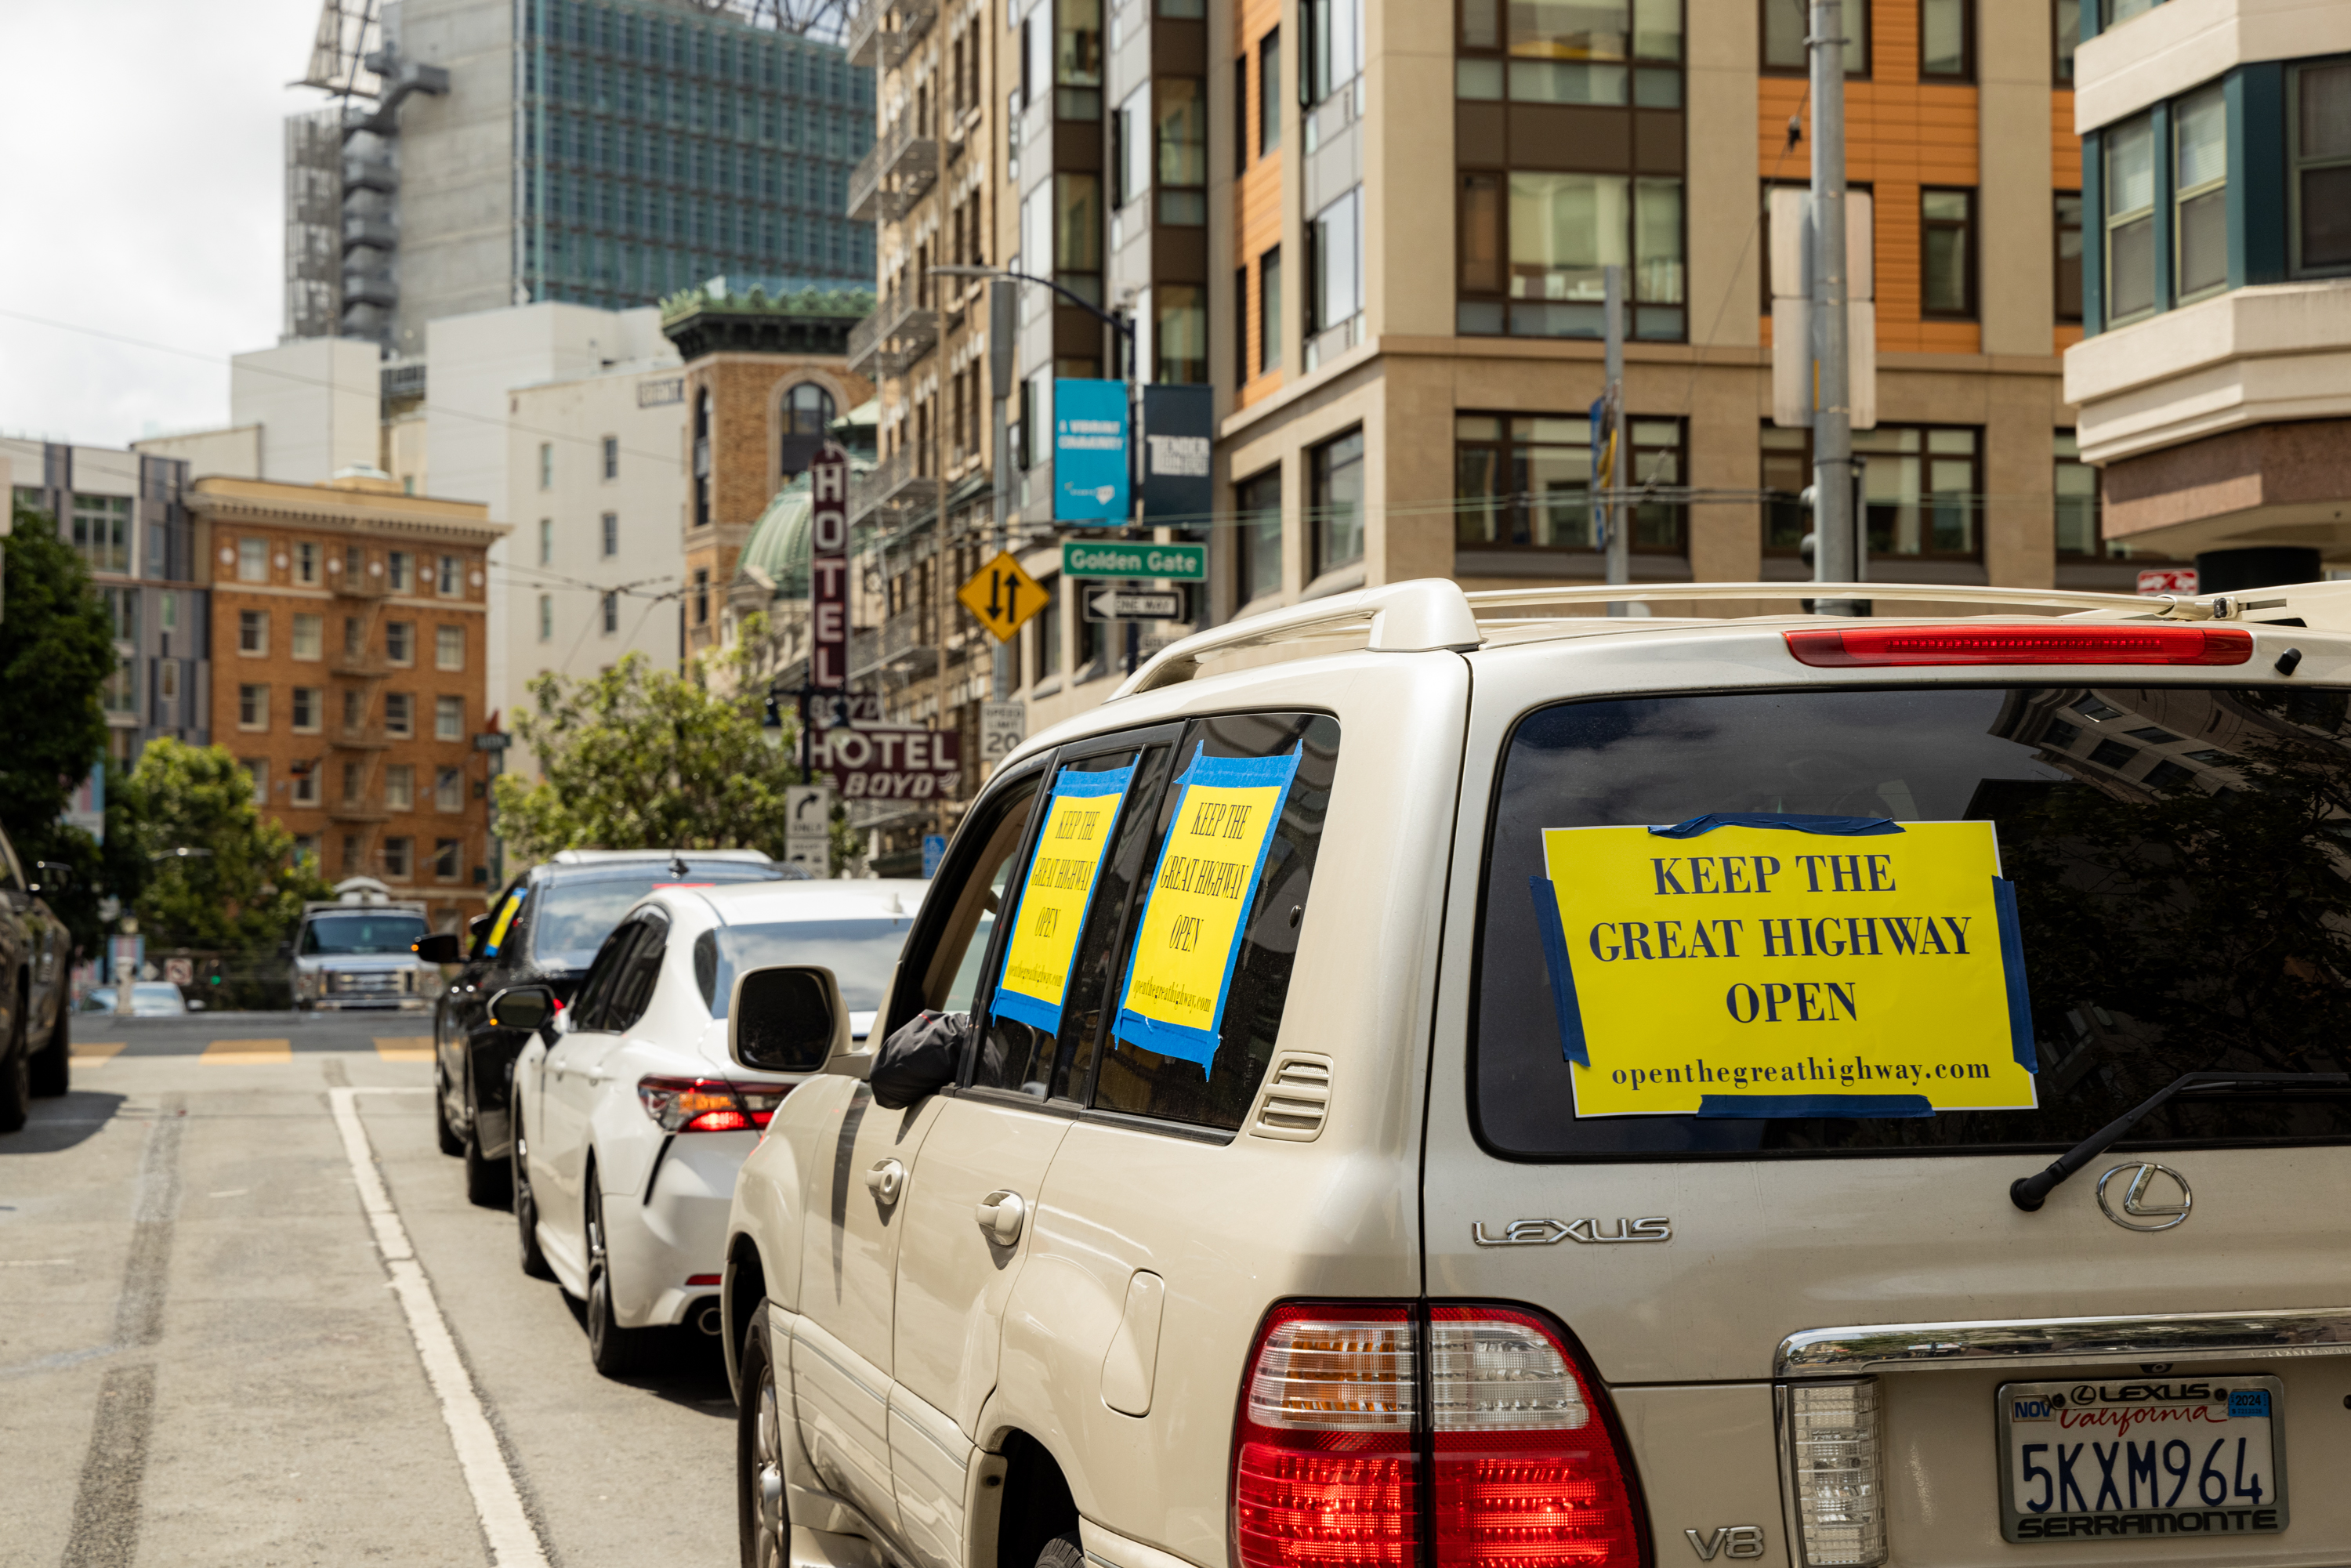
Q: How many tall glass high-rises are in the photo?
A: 1